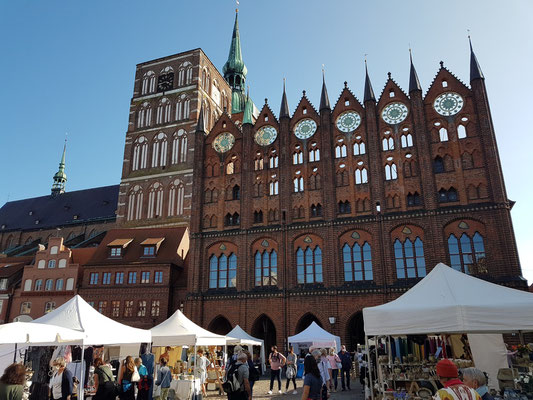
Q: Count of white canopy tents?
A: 6